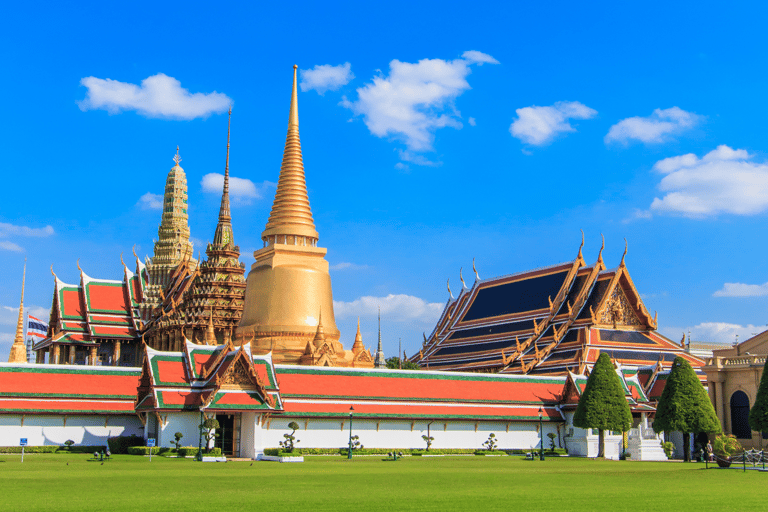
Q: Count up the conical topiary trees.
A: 3